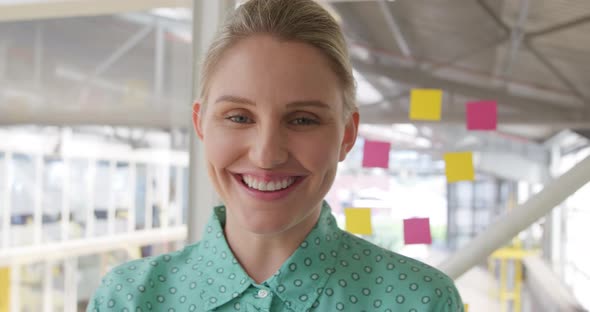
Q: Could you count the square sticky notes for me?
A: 6